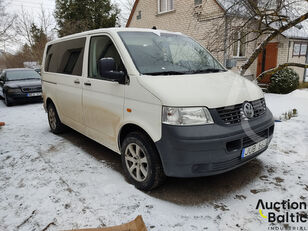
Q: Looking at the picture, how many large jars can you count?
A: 0